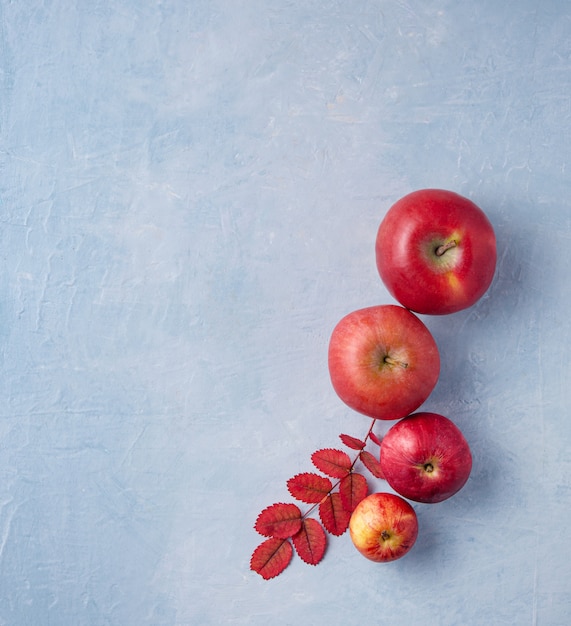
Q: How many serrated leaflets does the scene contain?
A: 10